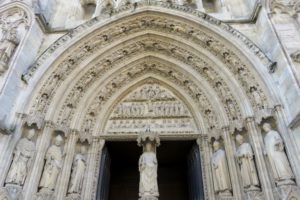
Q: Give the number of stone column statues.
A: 7